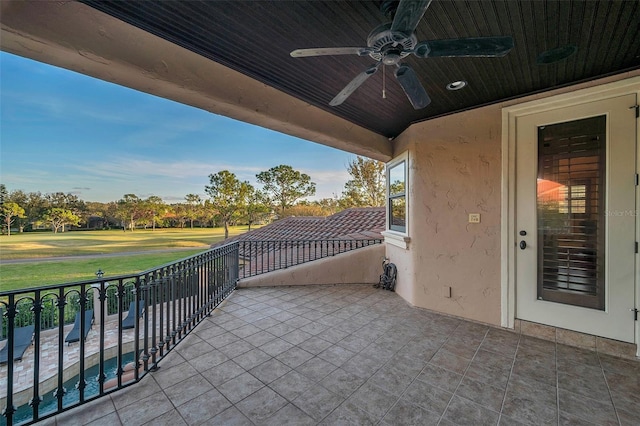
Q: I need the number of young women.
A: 0